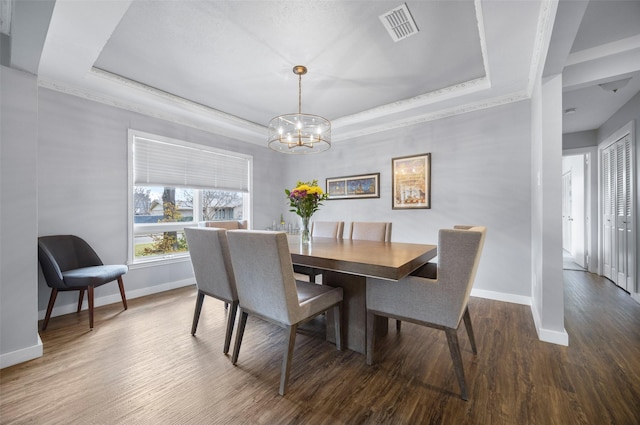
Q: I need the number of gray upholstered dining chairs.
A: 6